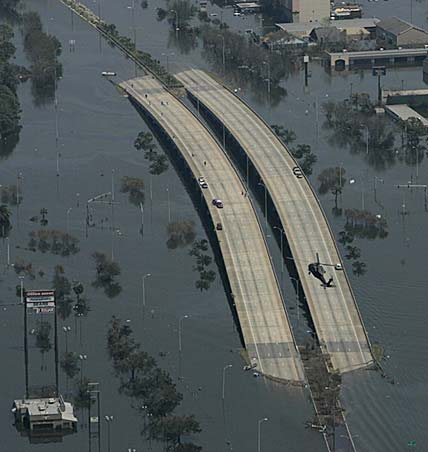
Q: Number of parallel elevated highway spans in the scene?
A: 2